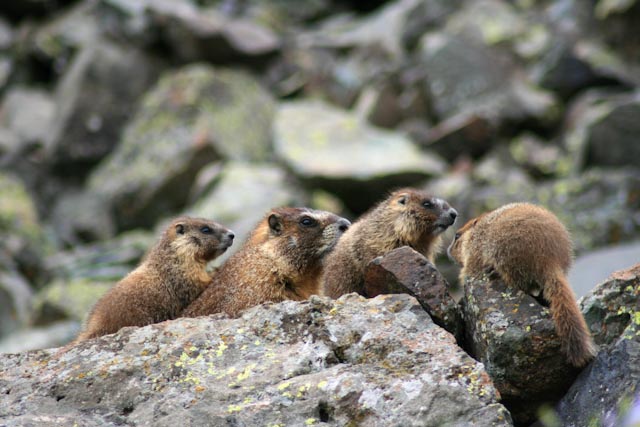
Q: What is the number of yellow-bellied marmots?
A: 4